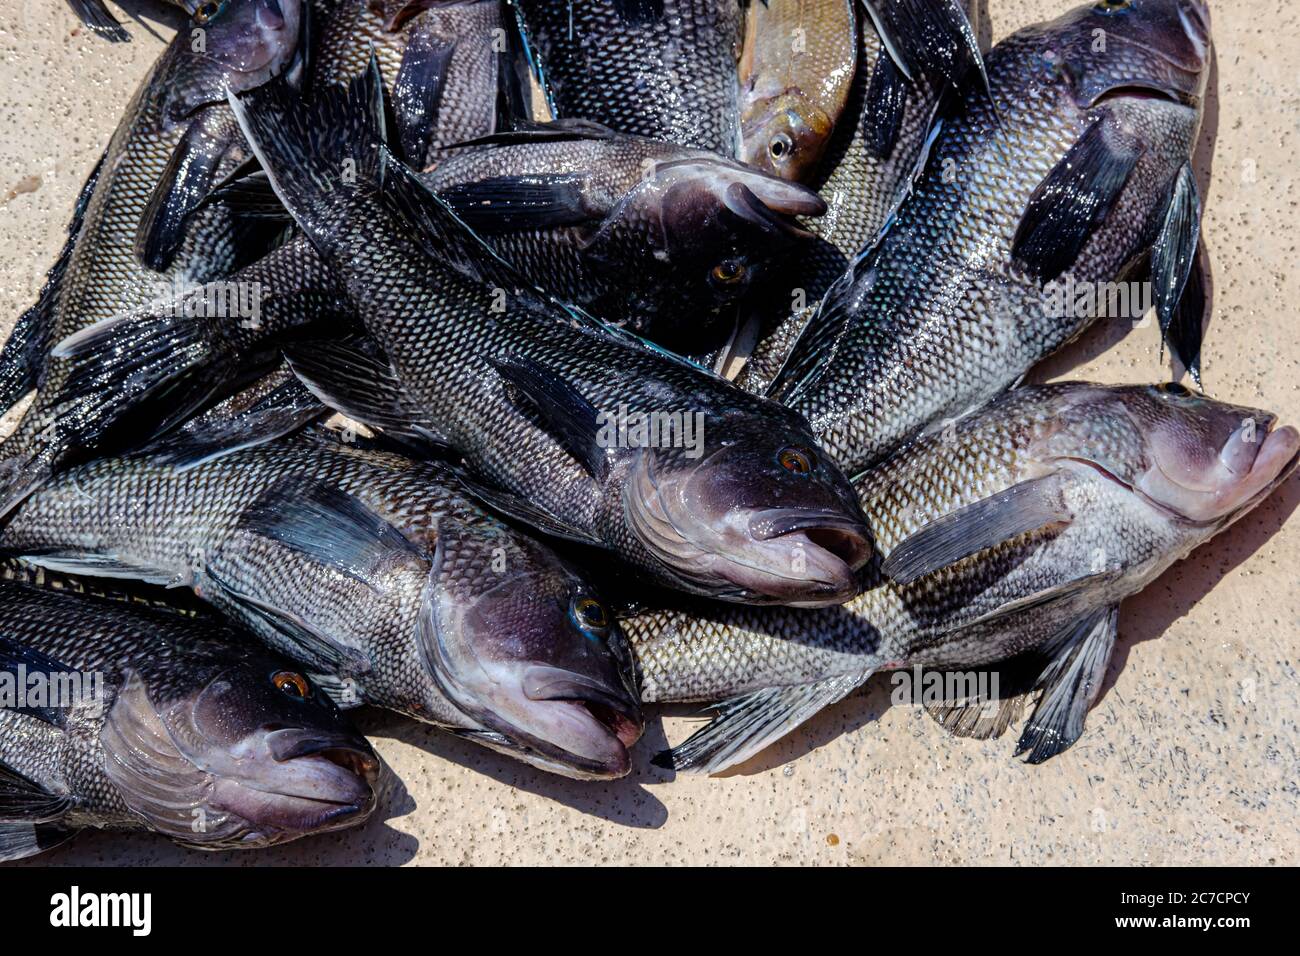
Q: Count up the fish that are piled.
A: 11